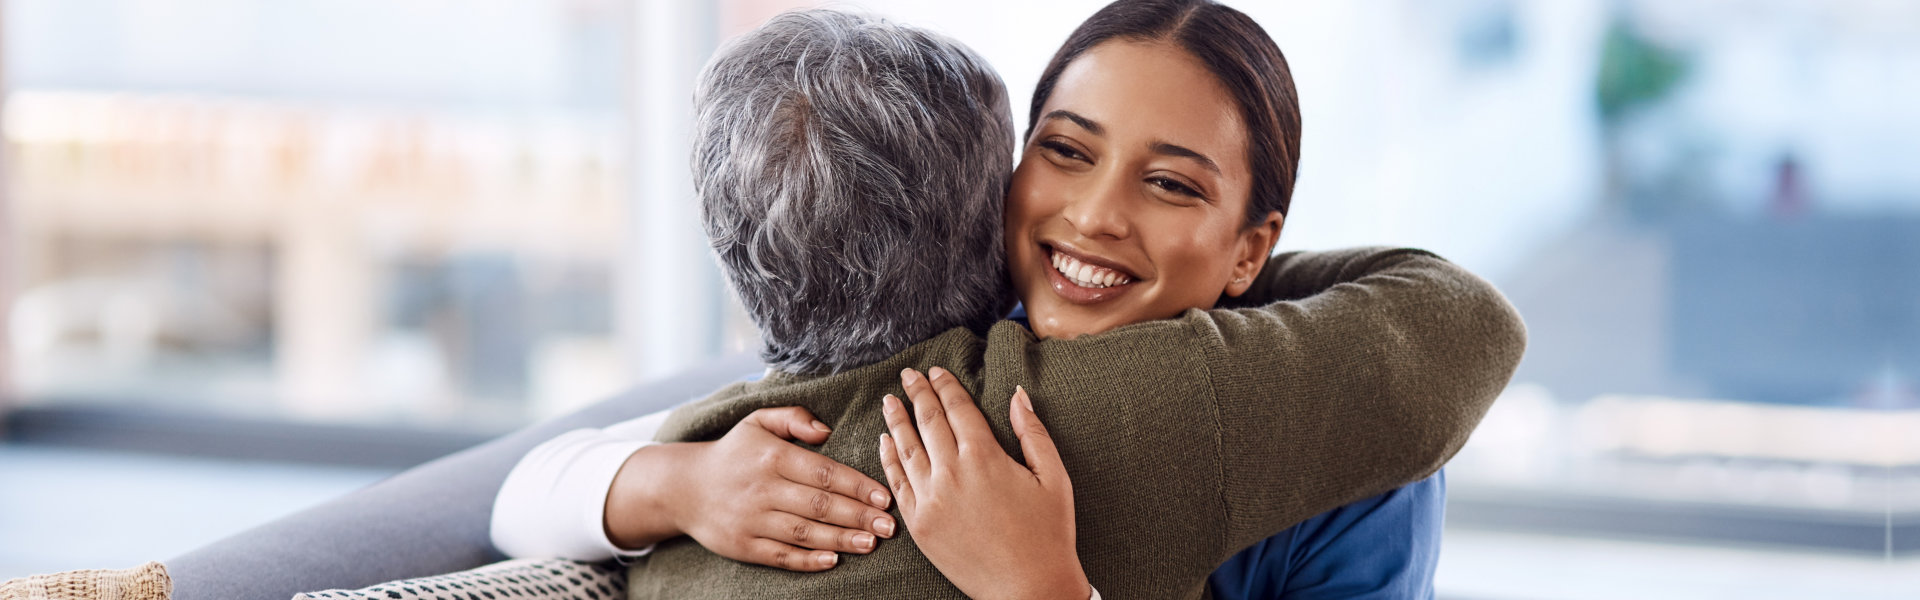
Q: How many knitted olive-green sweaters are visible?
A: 1